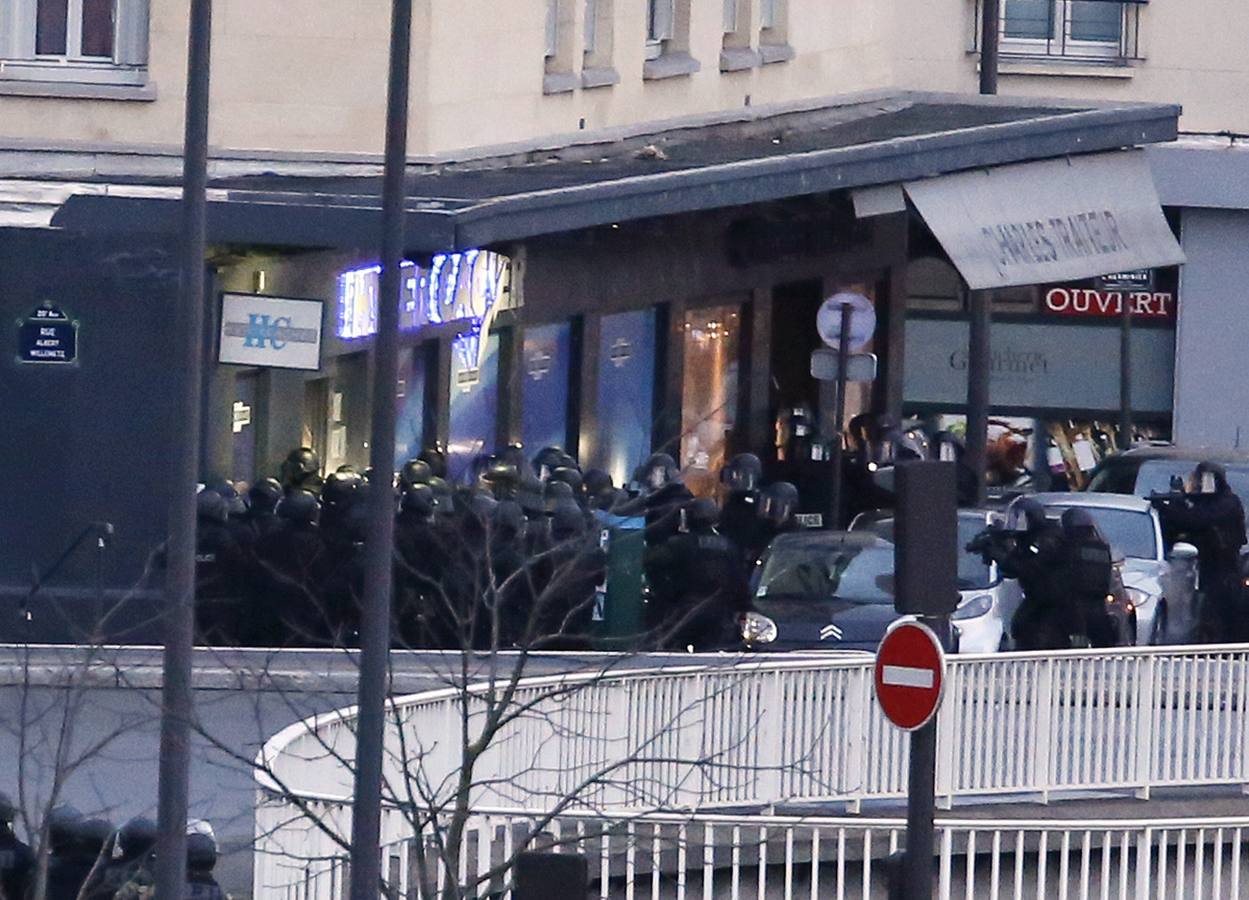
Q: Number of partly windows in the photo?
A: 7